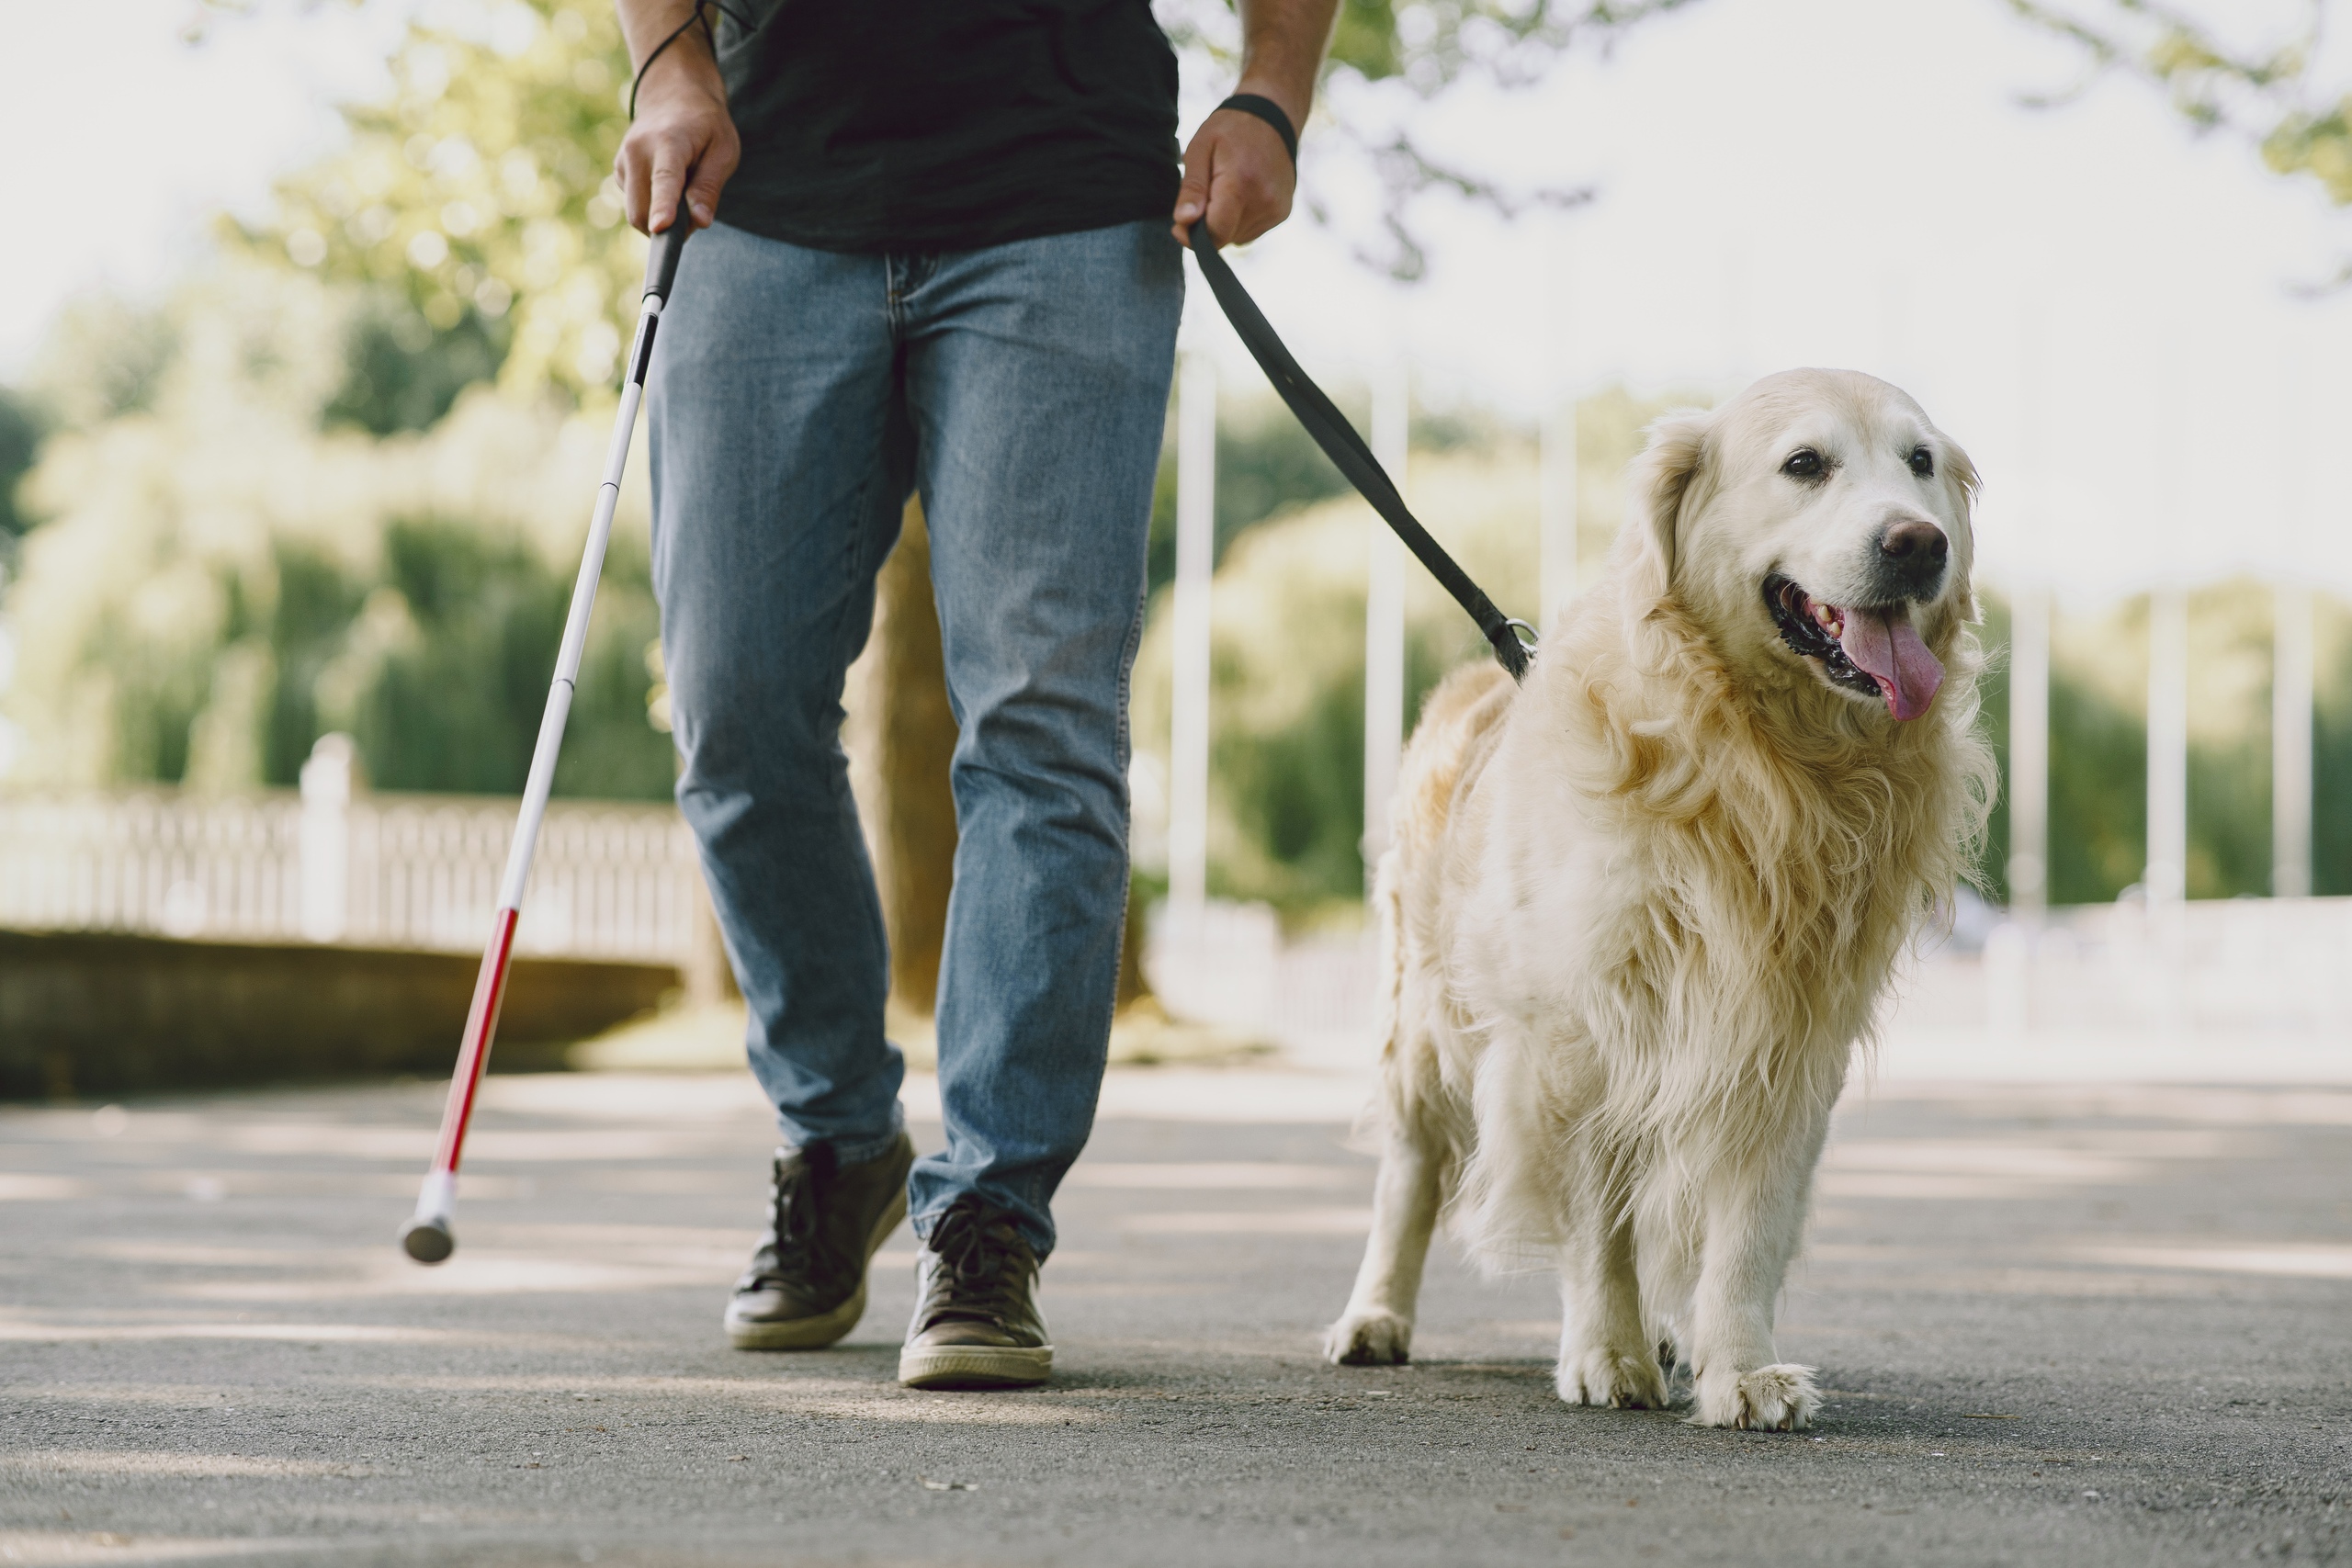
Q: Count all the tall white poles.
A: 6